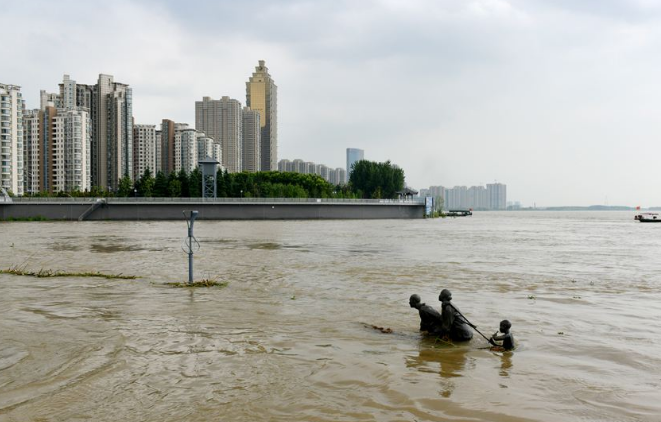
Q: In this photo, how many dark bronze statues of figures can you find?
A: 3